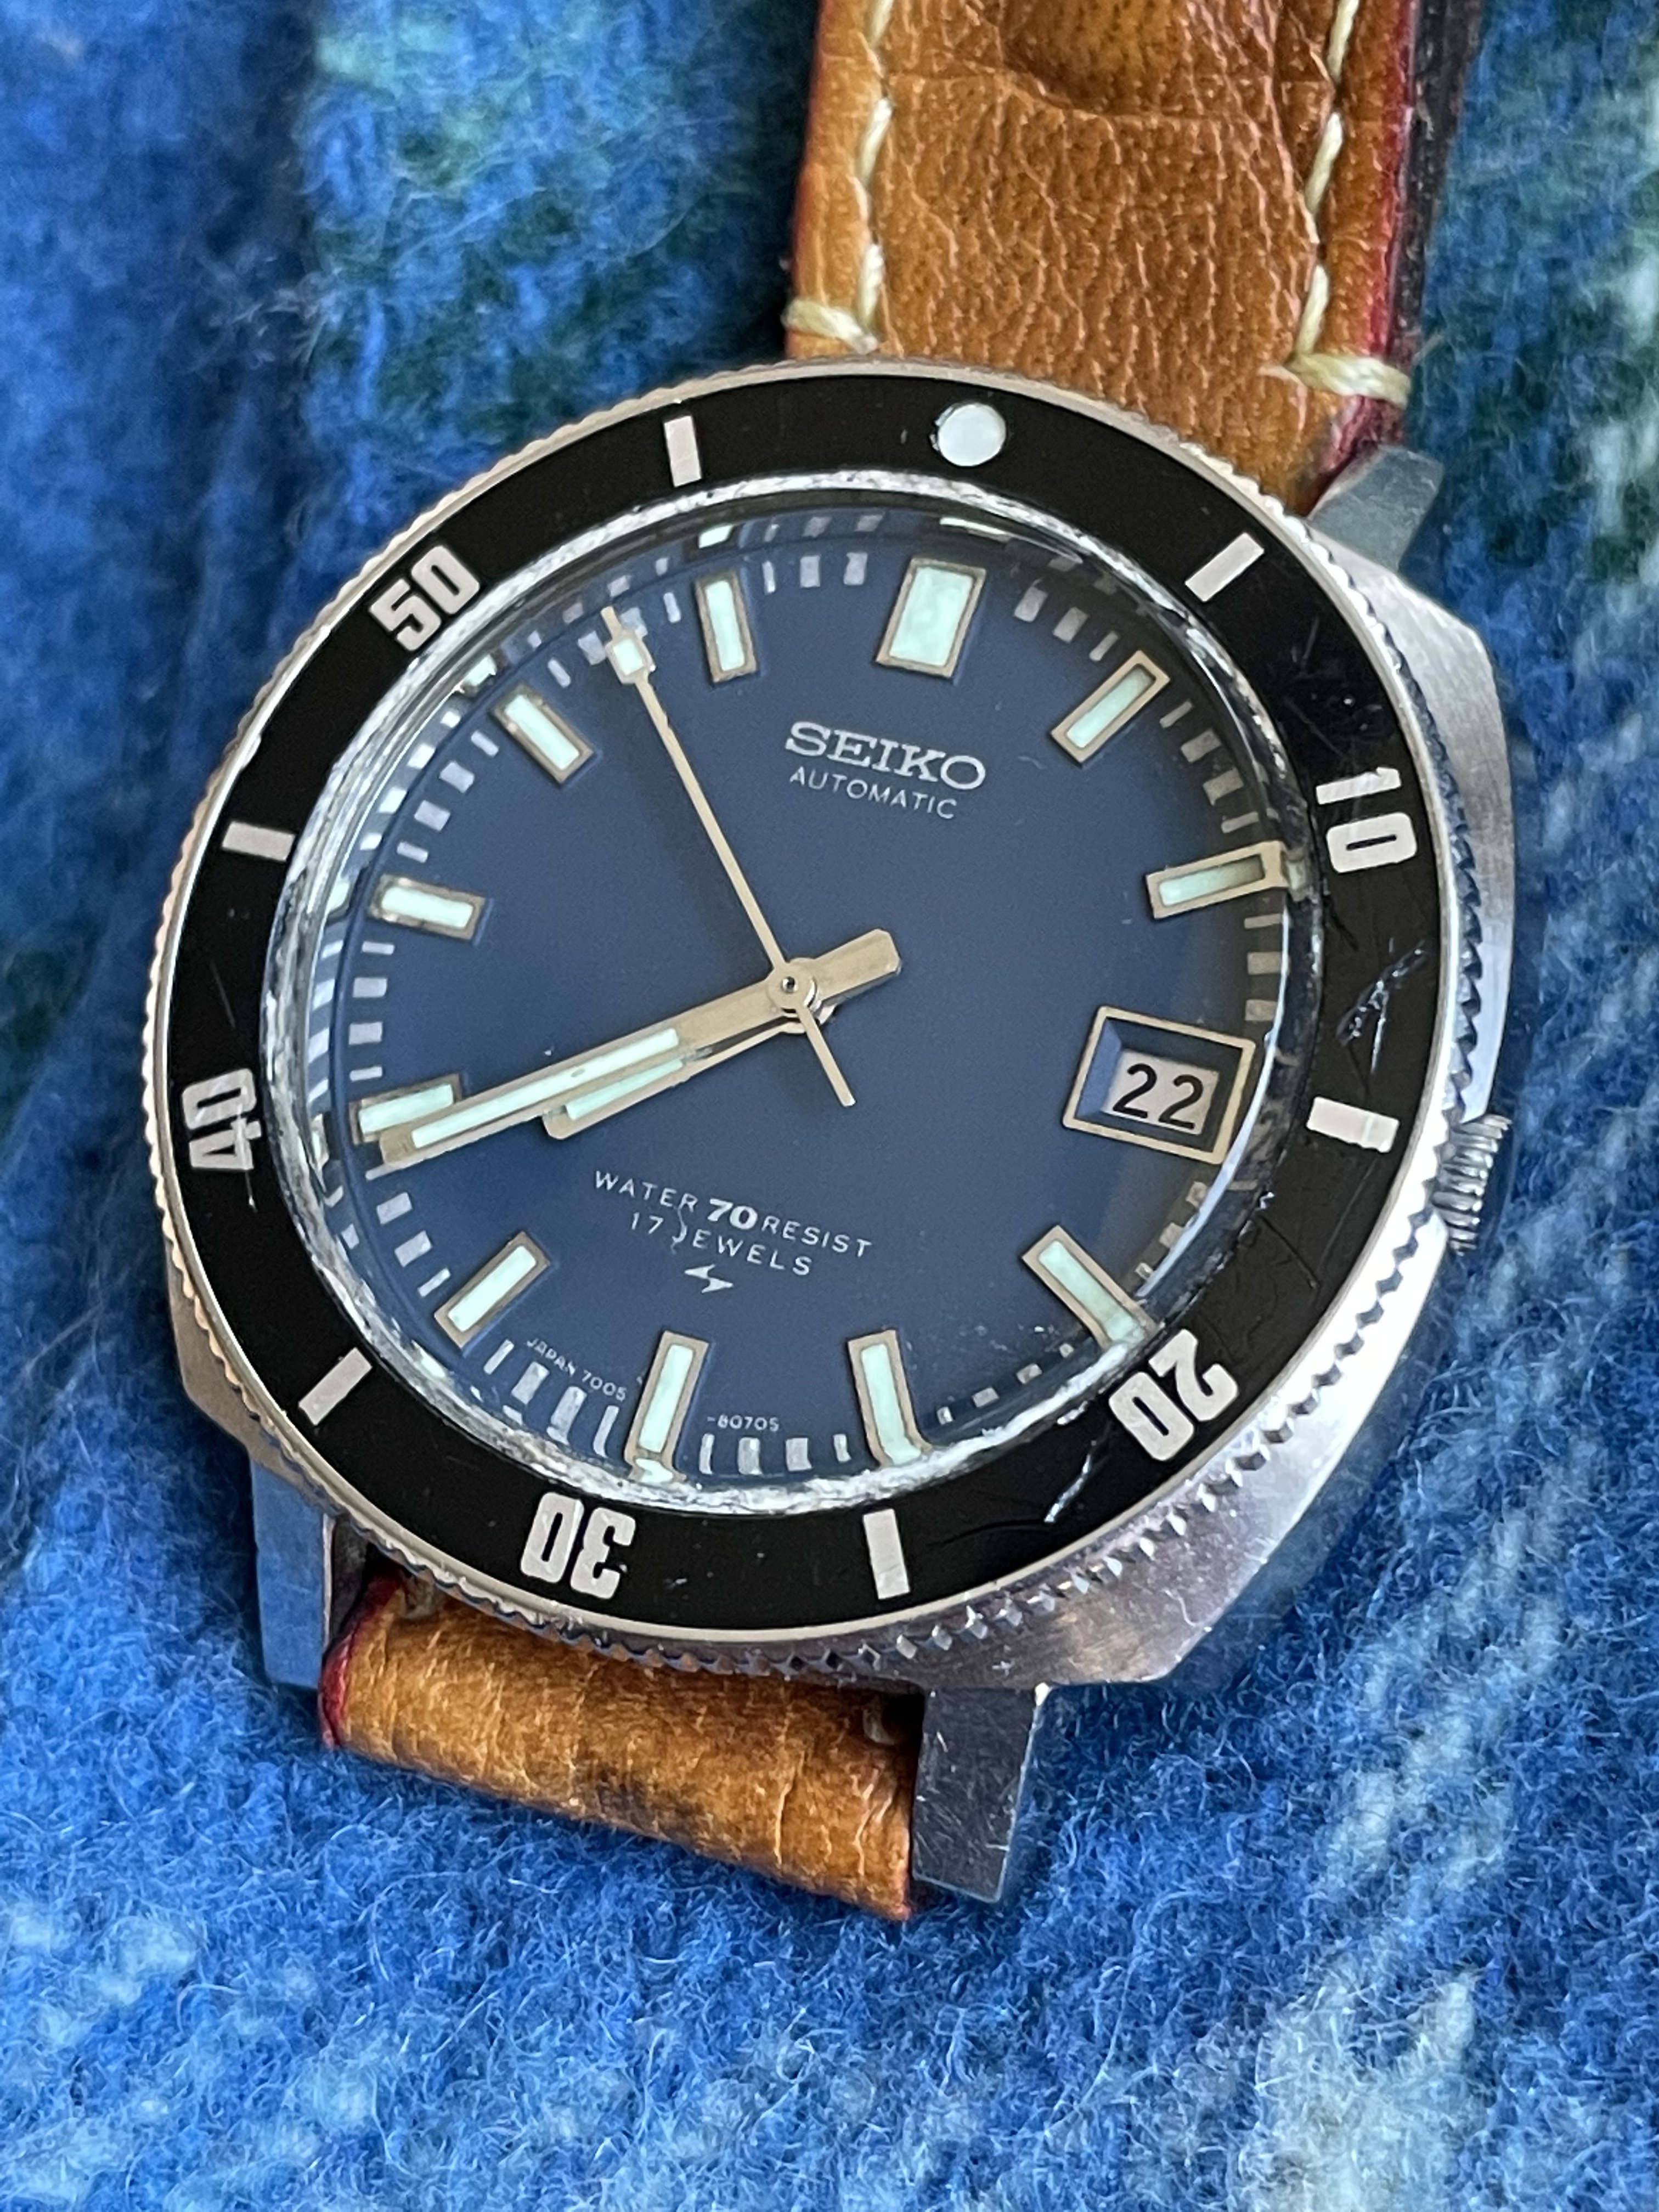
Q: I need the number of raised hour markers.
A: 11